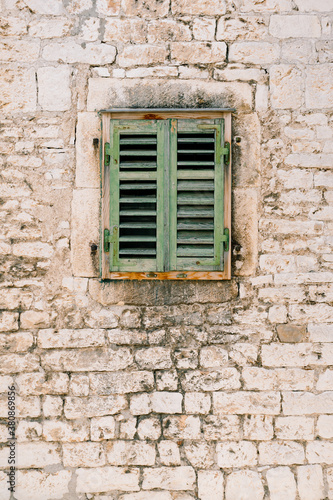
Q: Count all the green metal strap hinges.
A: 4